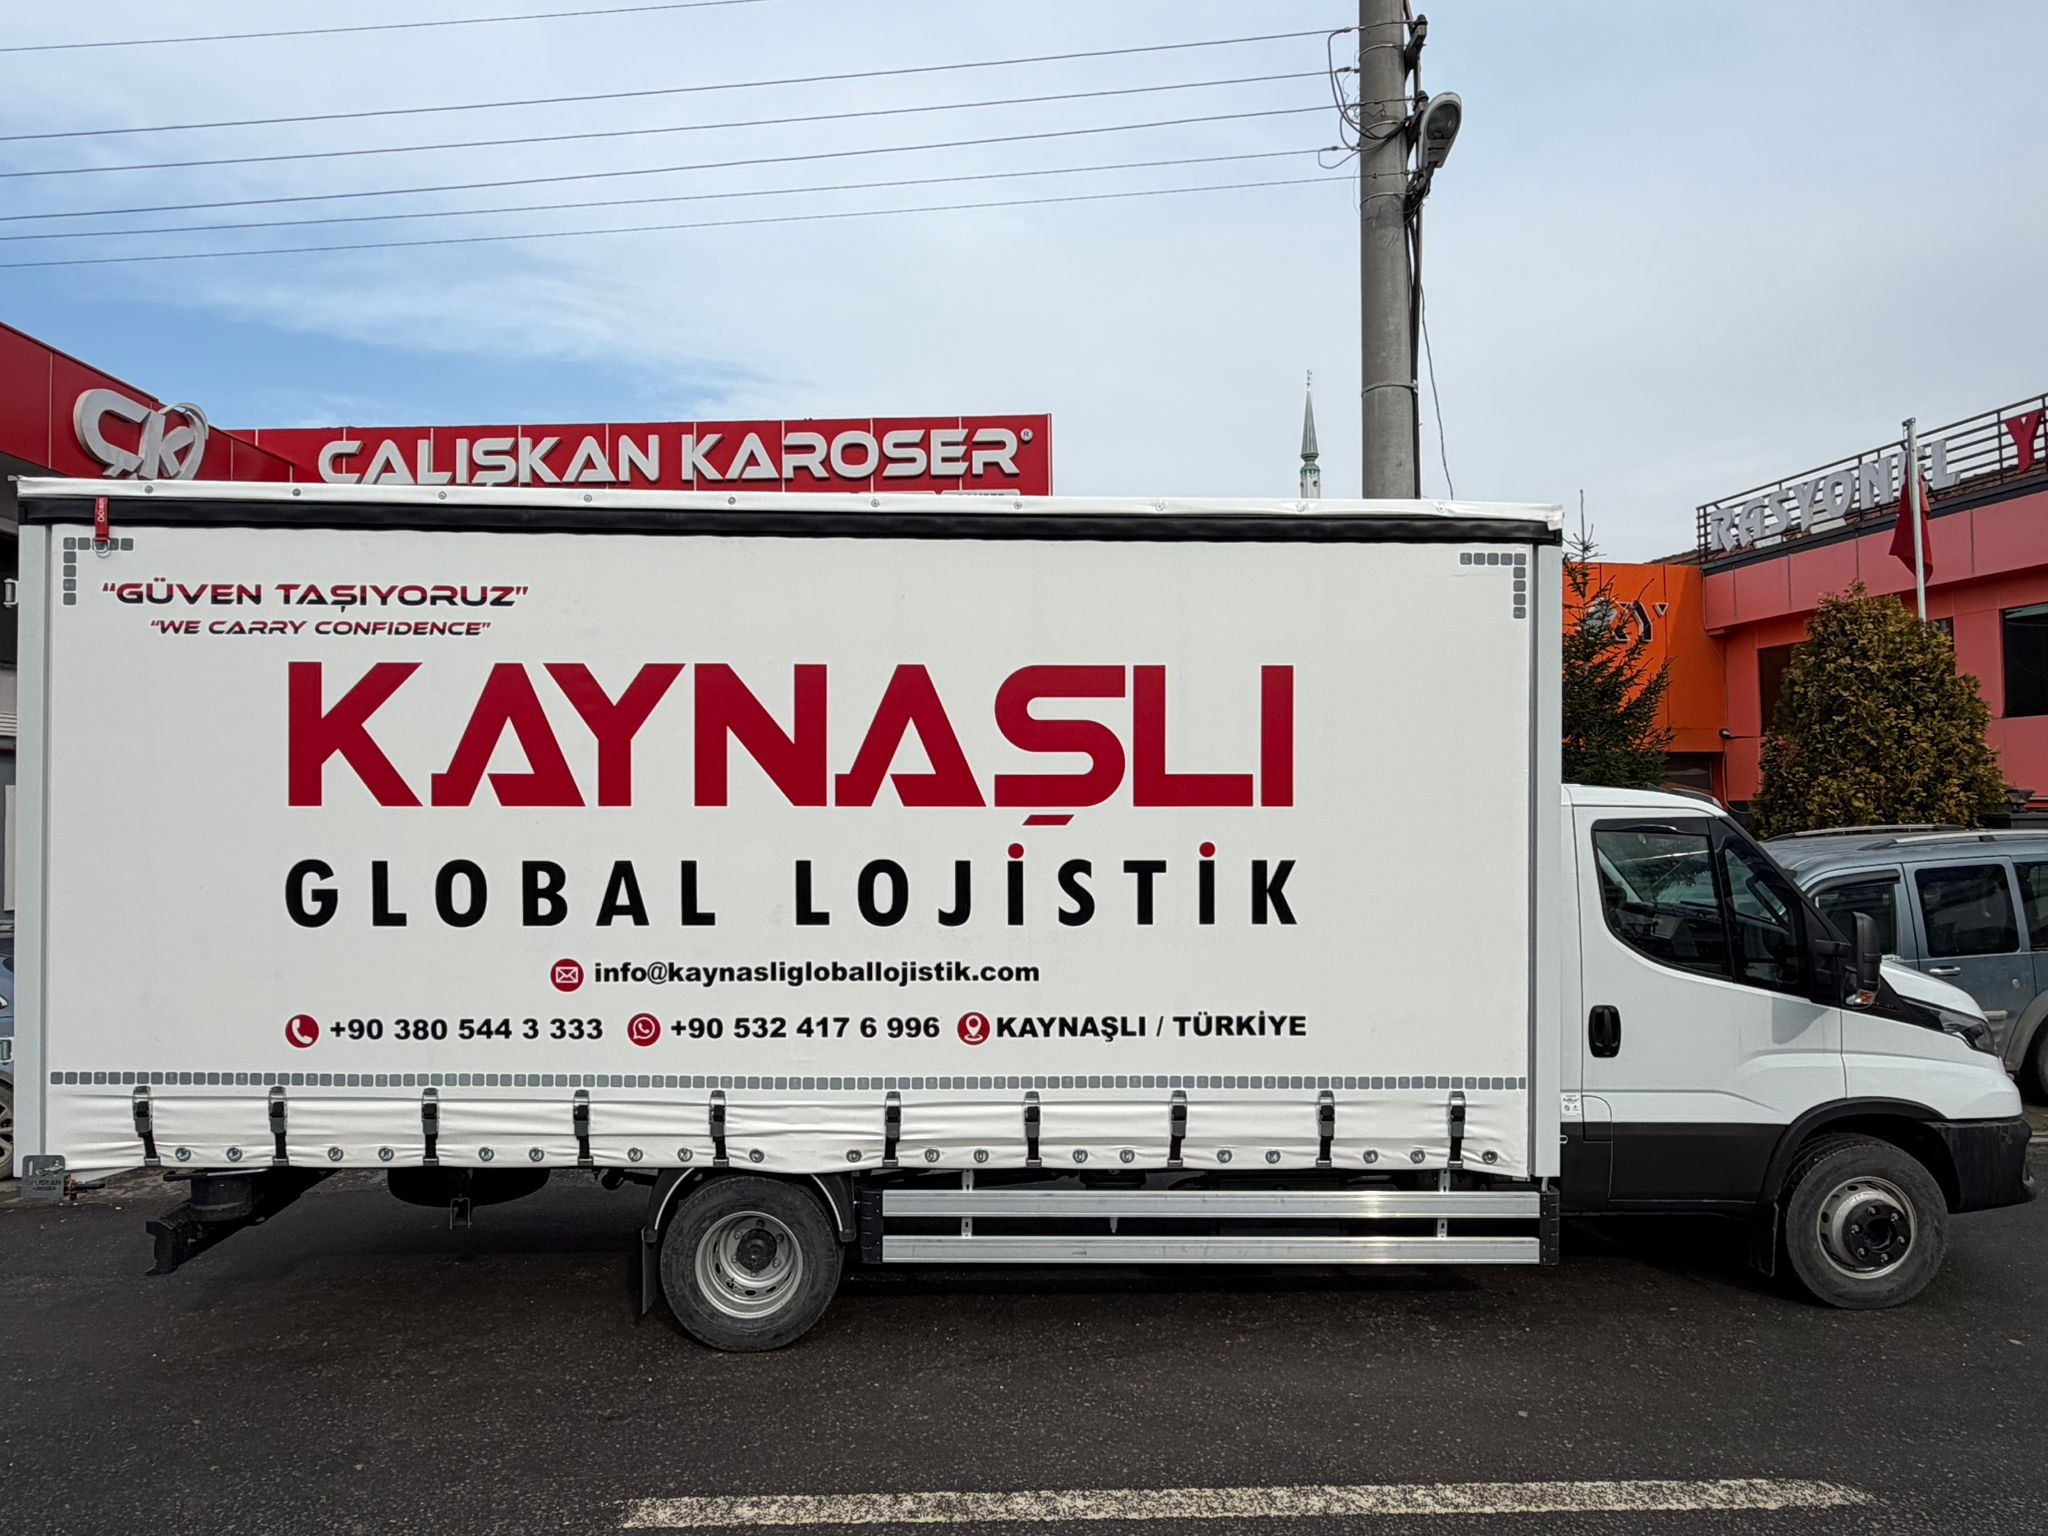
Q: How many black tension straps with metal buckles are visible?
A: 10